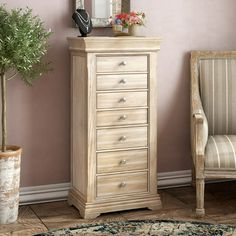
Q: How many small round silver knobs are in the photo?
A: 7